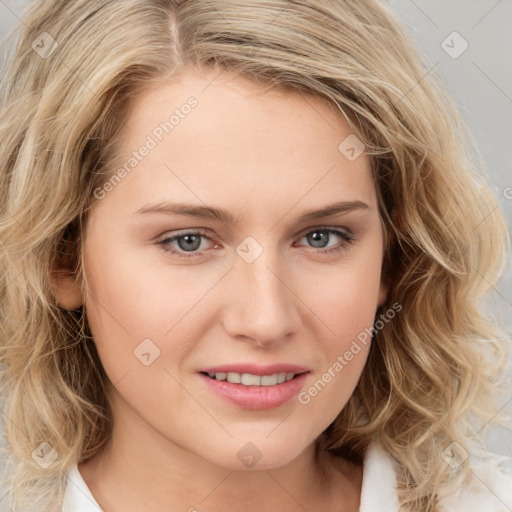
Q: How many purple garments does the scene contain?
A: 0